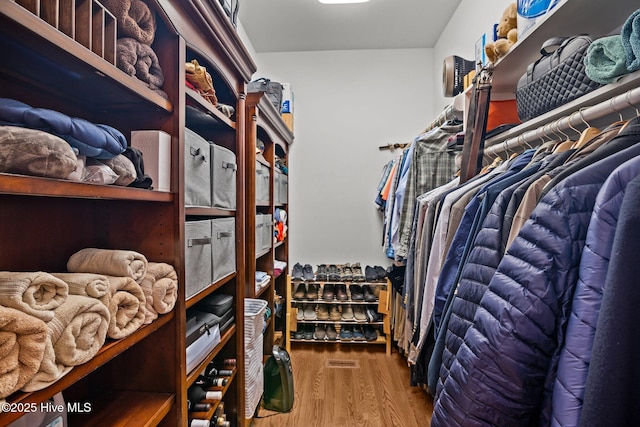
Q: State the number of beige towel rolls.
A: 7